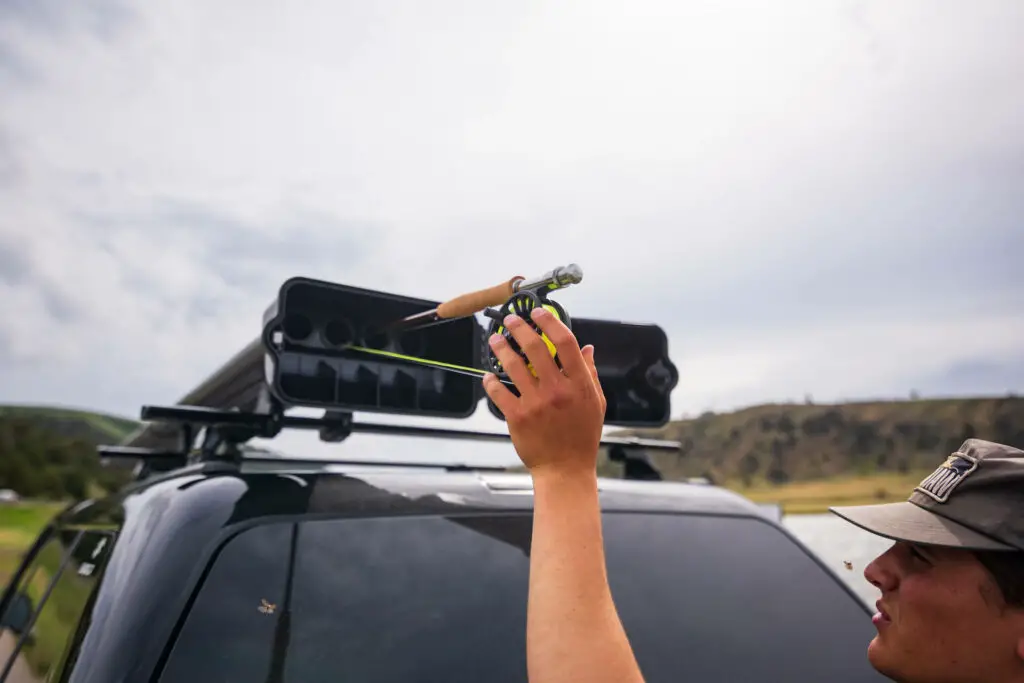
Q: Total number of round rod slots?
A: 4